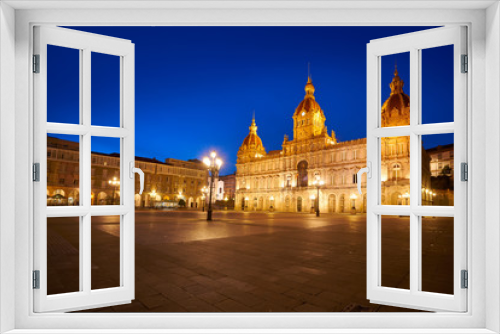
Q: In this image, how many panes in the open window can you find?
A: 12